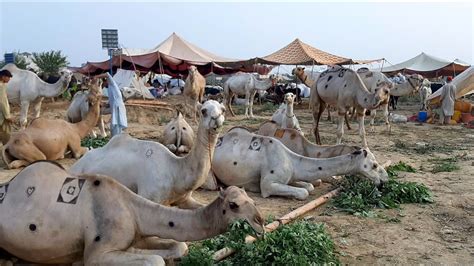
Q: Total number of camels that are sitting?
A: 7